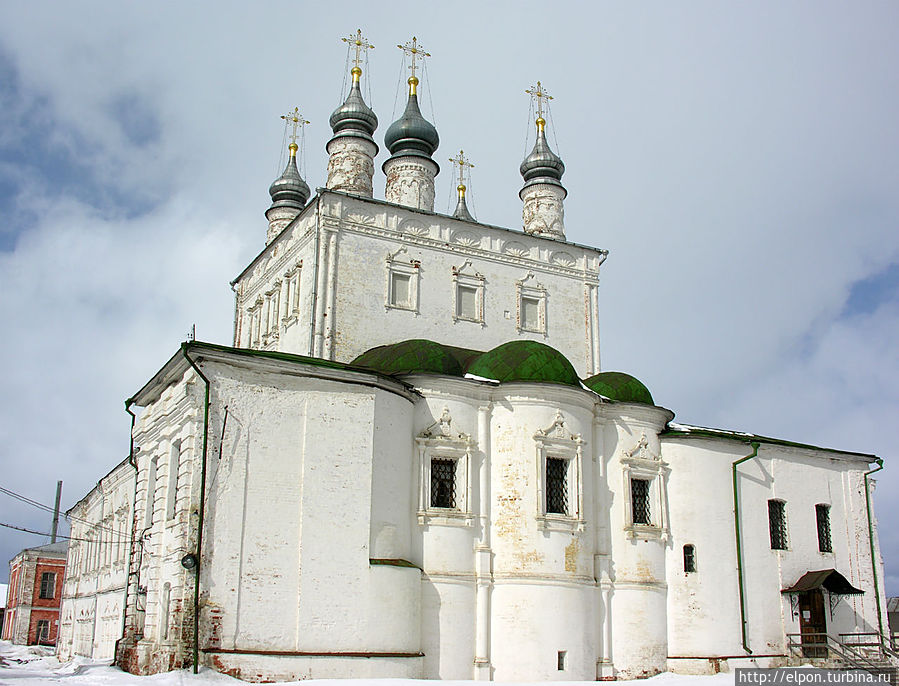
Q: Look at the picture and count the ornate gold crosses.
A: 5